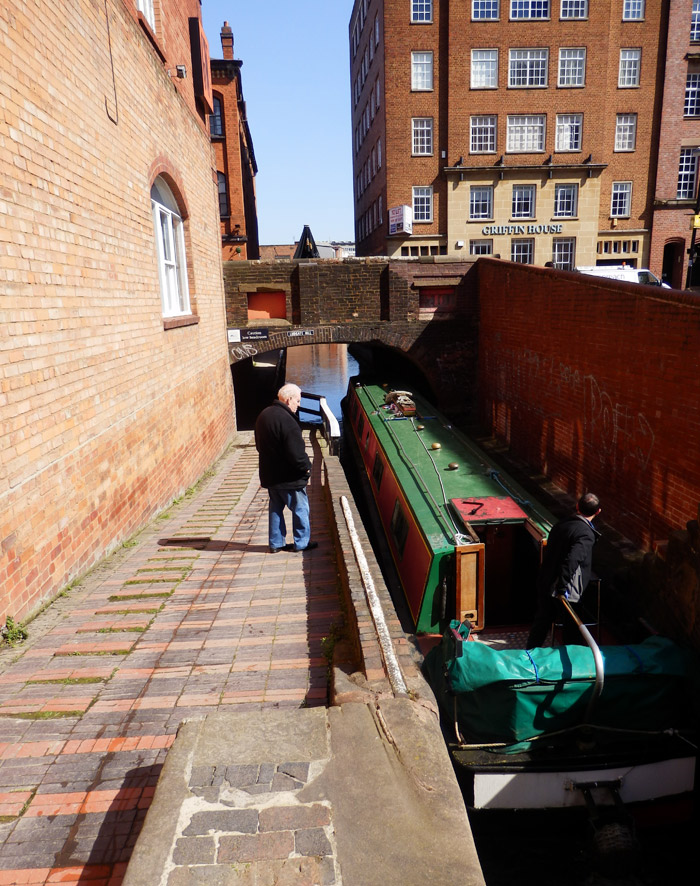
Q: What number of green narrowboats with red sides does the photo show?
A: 1